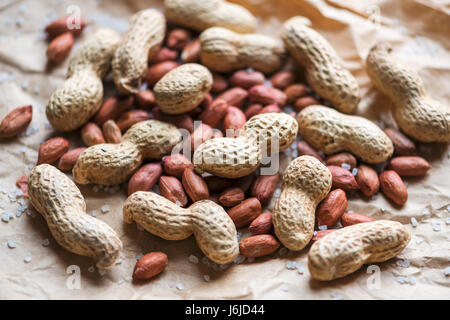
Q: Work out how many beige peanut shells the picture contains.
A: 14